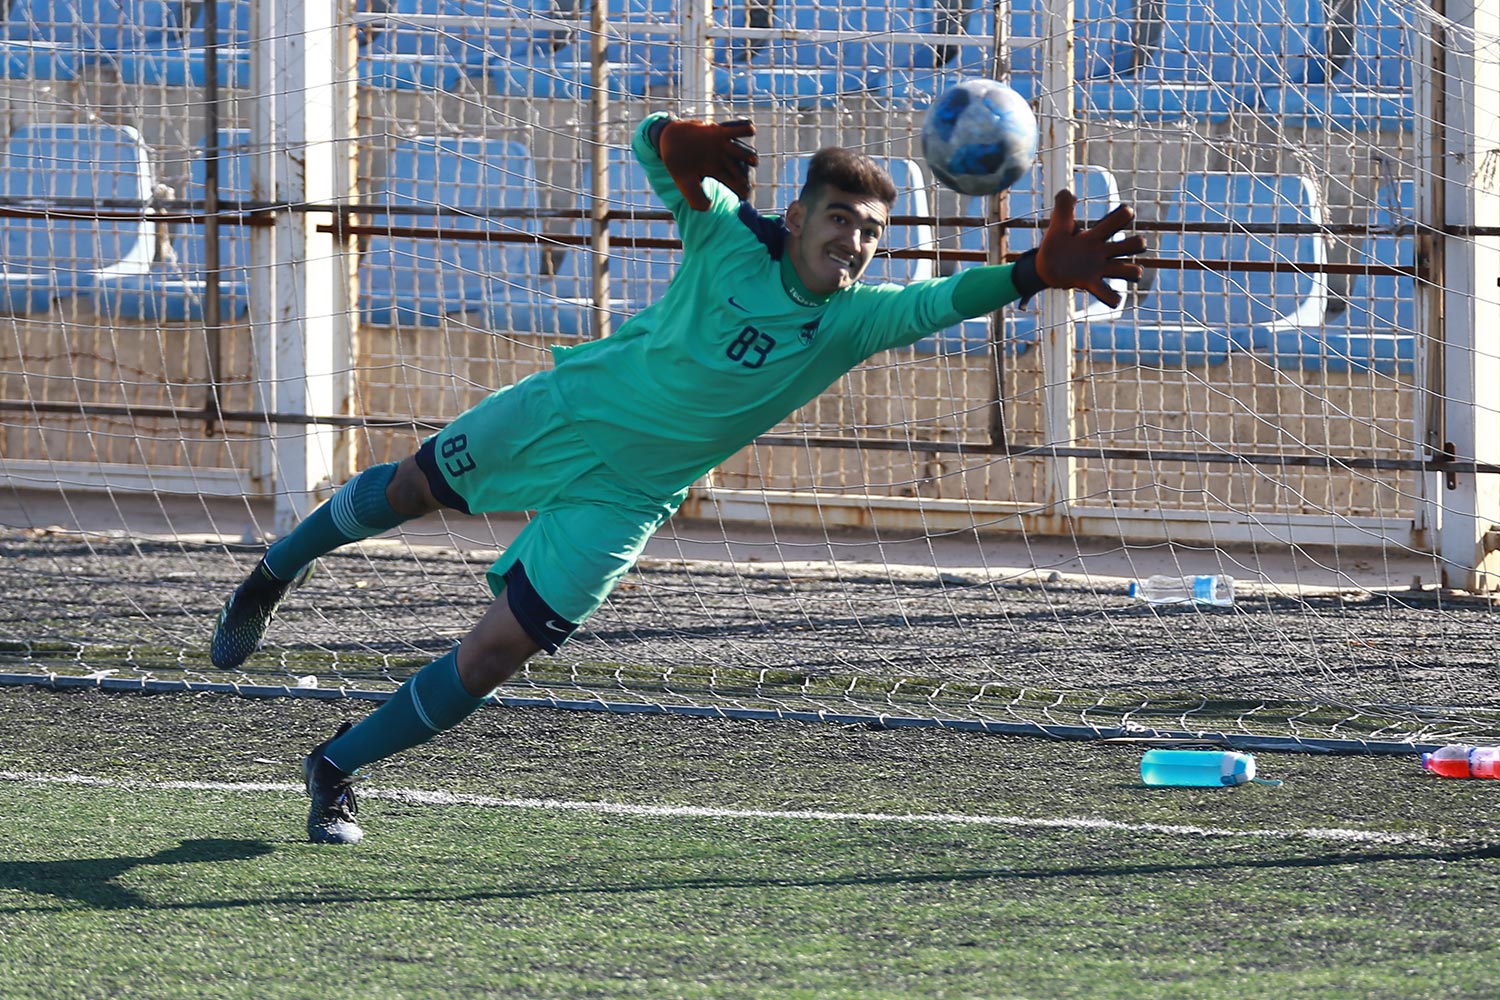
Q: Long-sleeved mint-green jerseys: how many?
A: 1